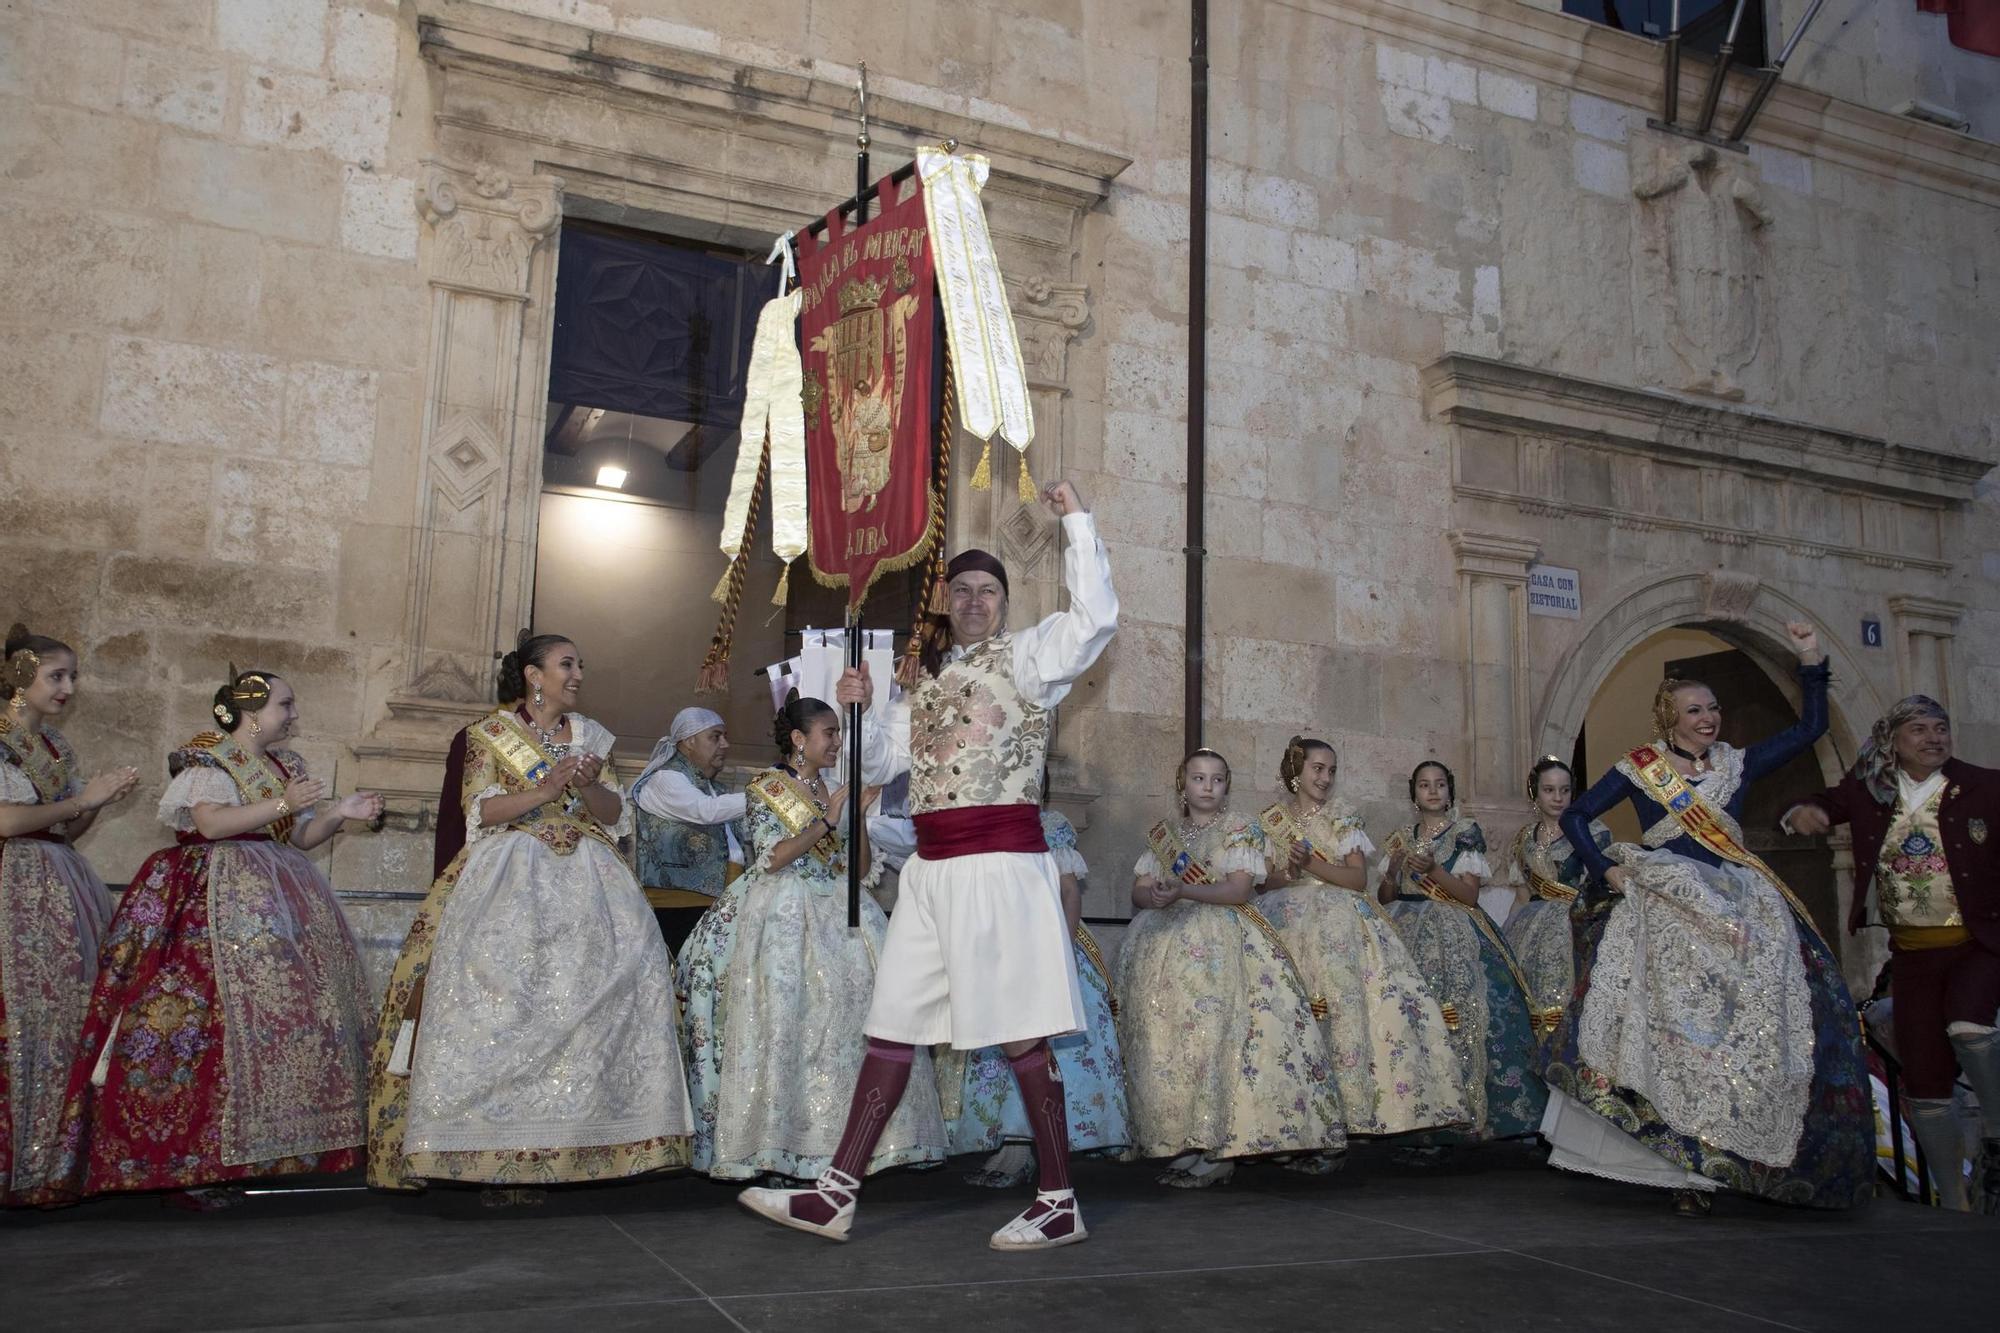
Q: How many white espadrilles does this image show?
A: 2